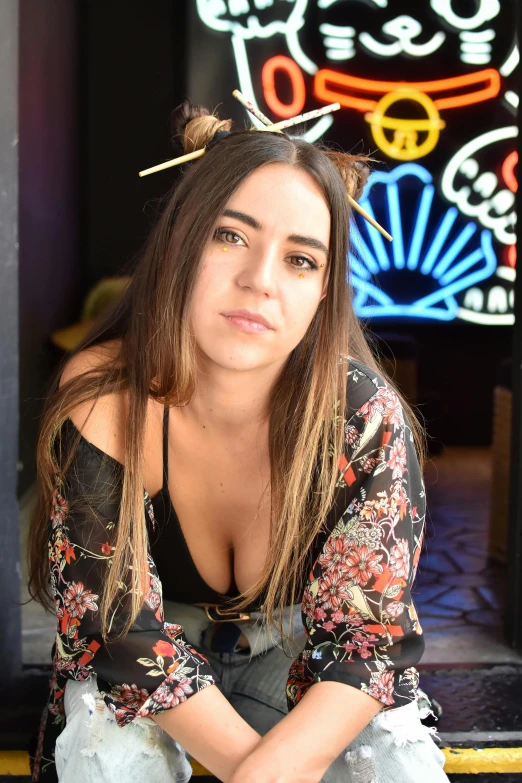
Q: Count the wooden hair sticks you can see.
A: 2